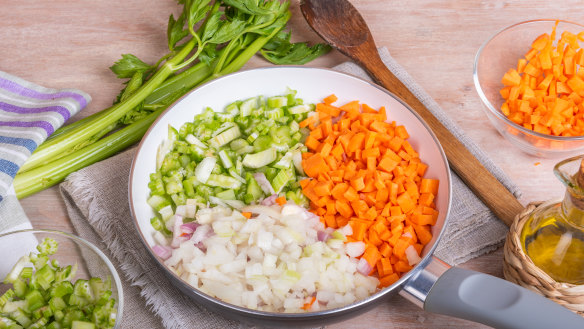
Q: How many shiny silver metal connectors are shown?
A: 1